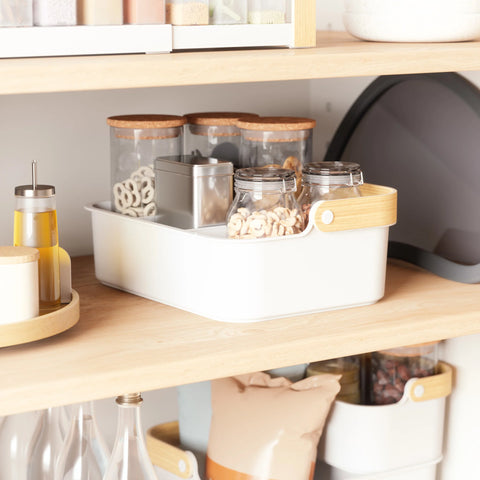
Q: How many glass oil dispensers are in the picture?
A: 1